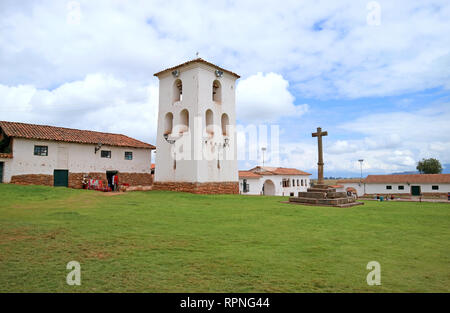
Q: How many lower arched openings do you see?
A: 4